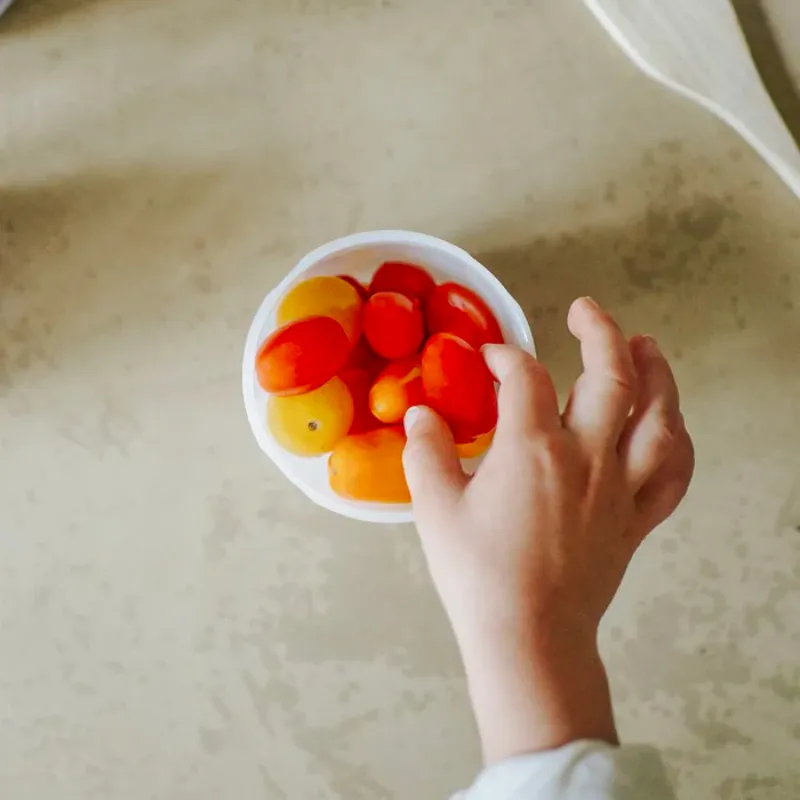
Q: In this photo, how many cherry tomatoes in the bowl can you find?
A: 12